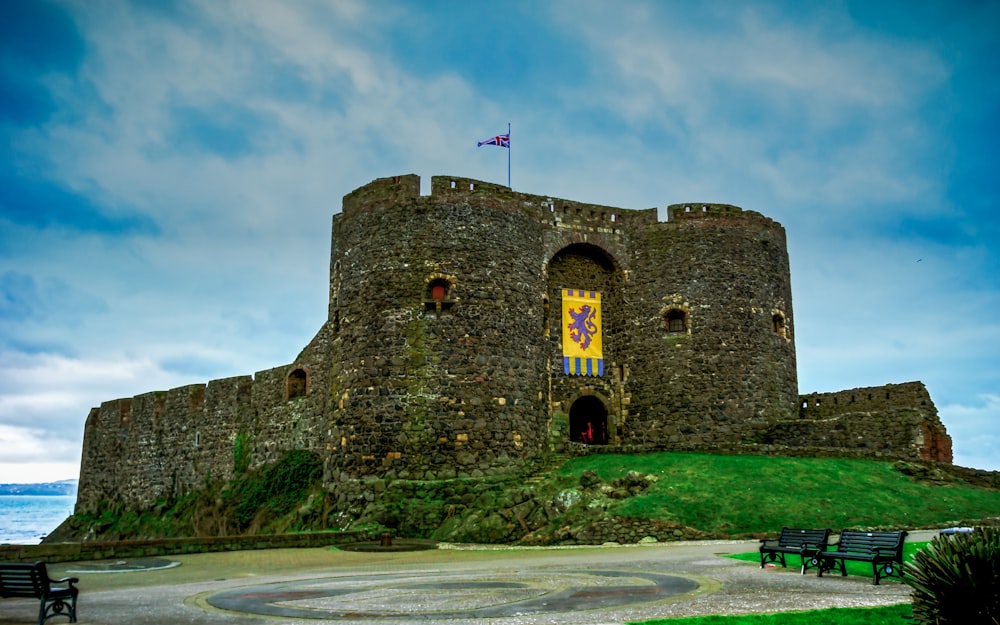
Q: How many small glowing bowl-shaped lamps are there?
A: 0